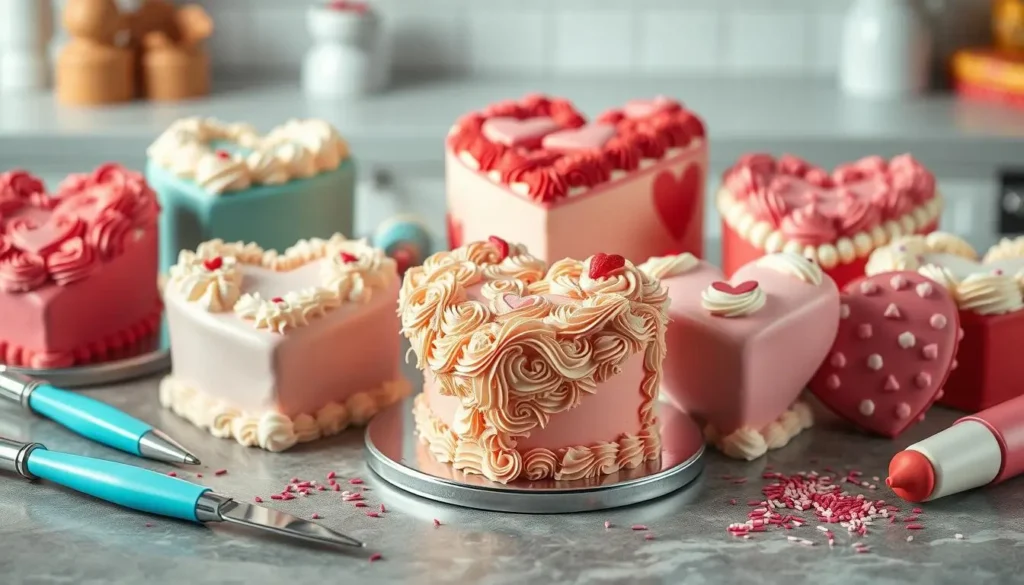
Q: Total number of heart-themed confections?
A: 9